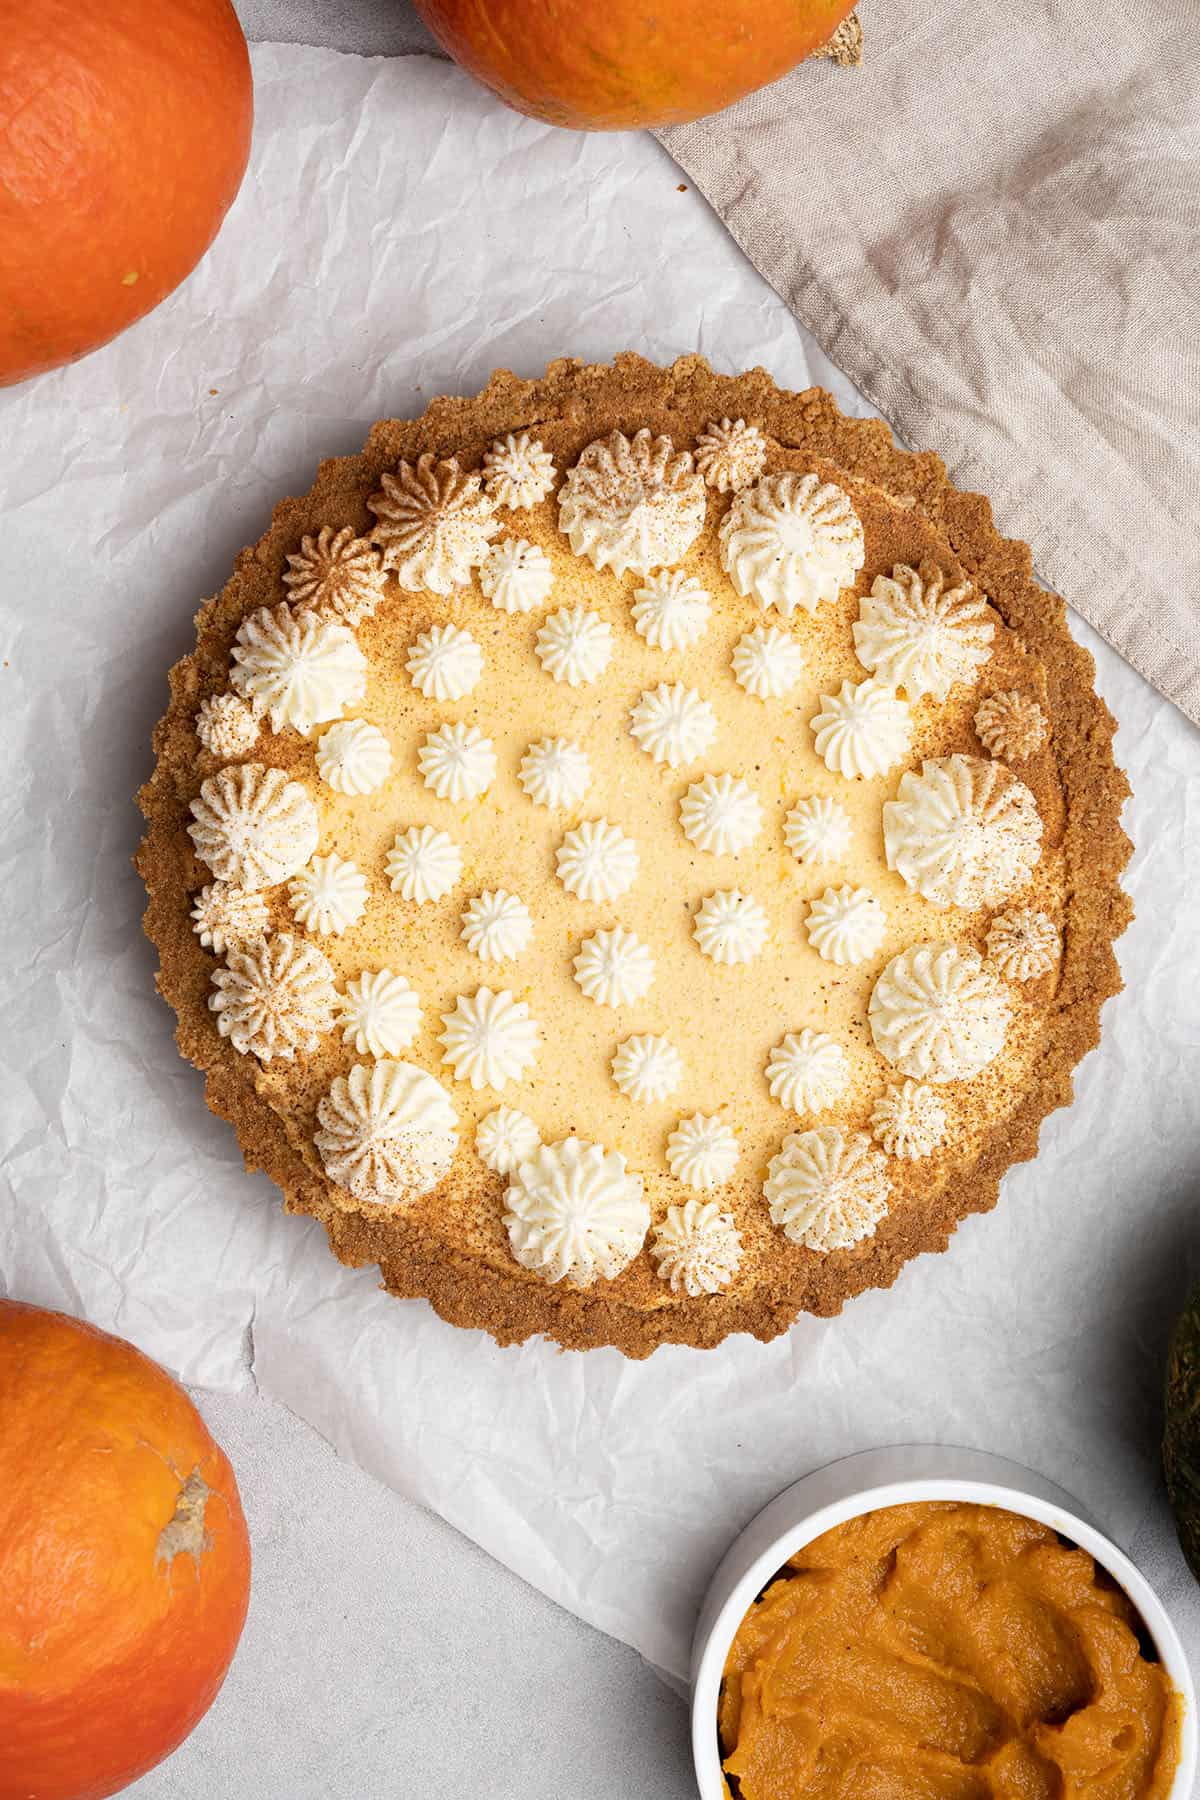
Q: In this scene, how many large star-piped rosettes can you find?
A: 12